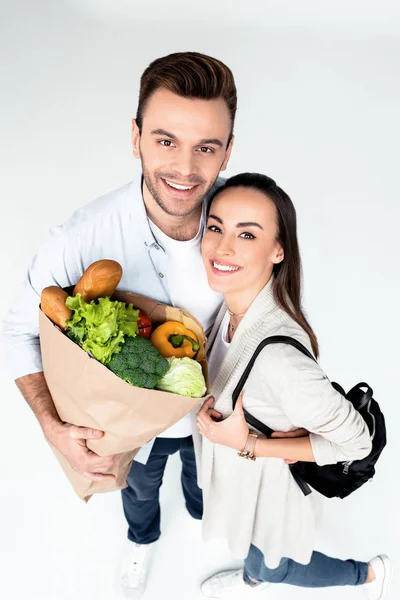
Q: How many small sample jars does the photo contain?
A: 0